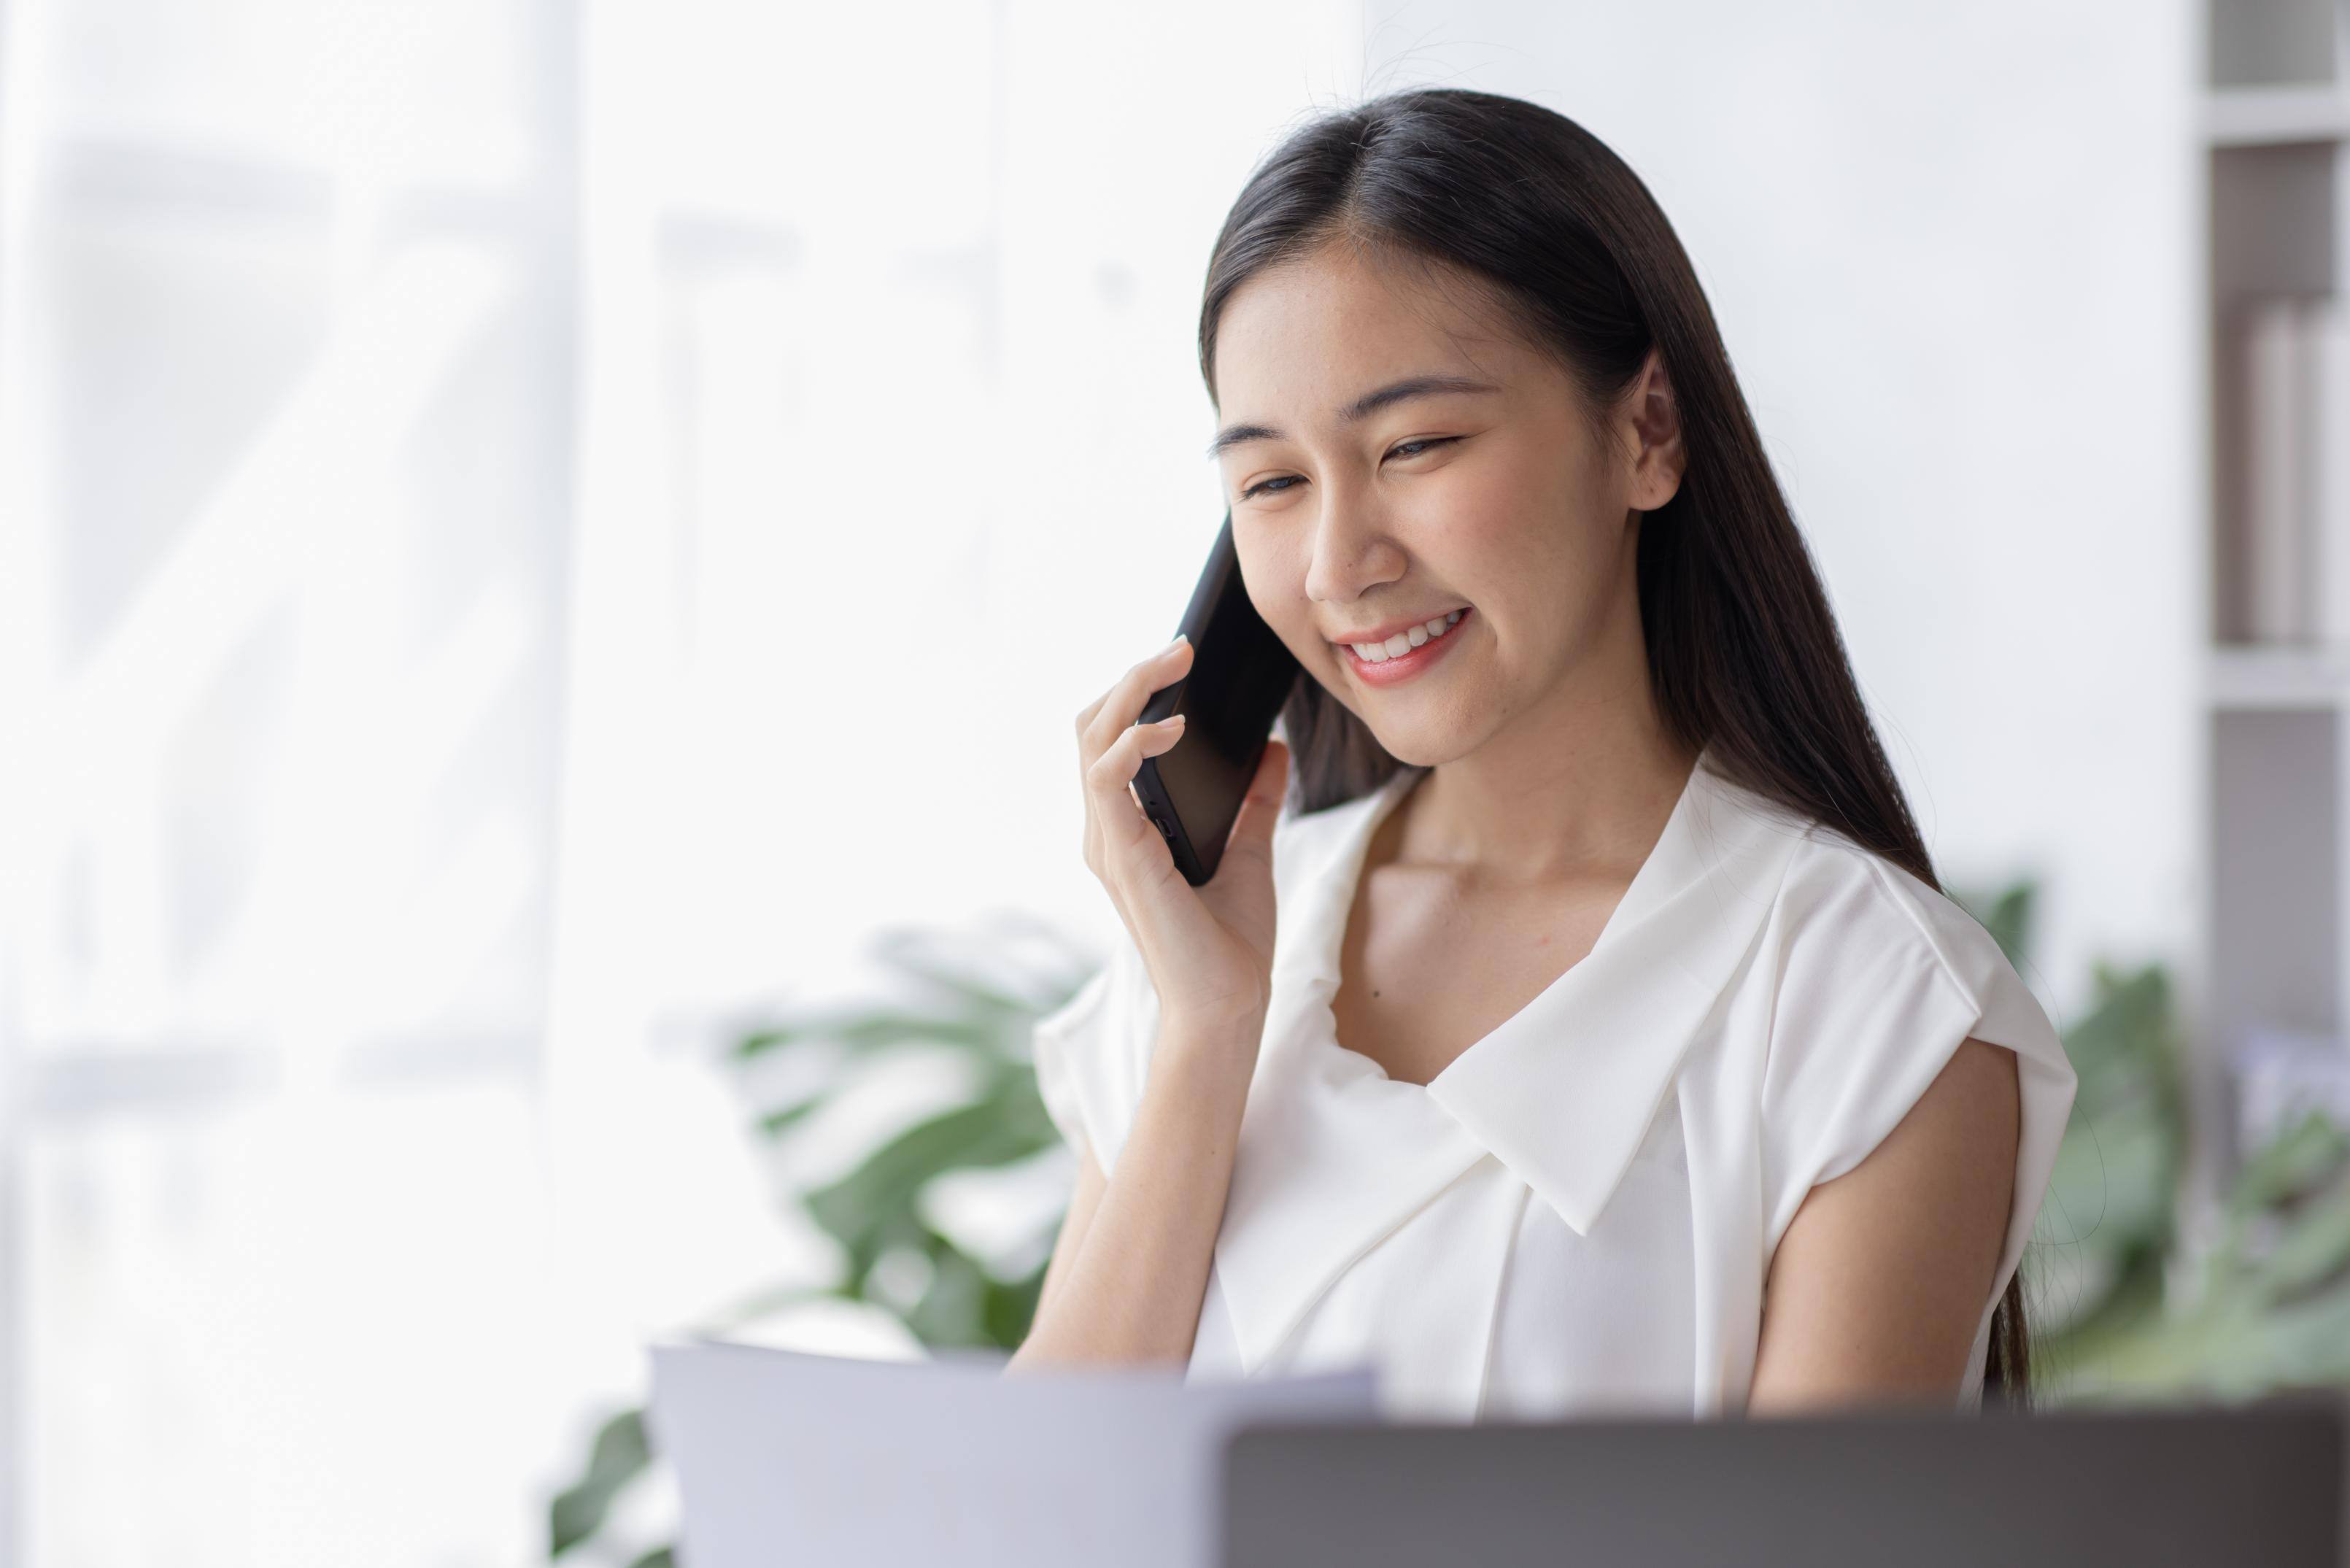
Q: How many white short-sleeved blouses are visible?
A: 1